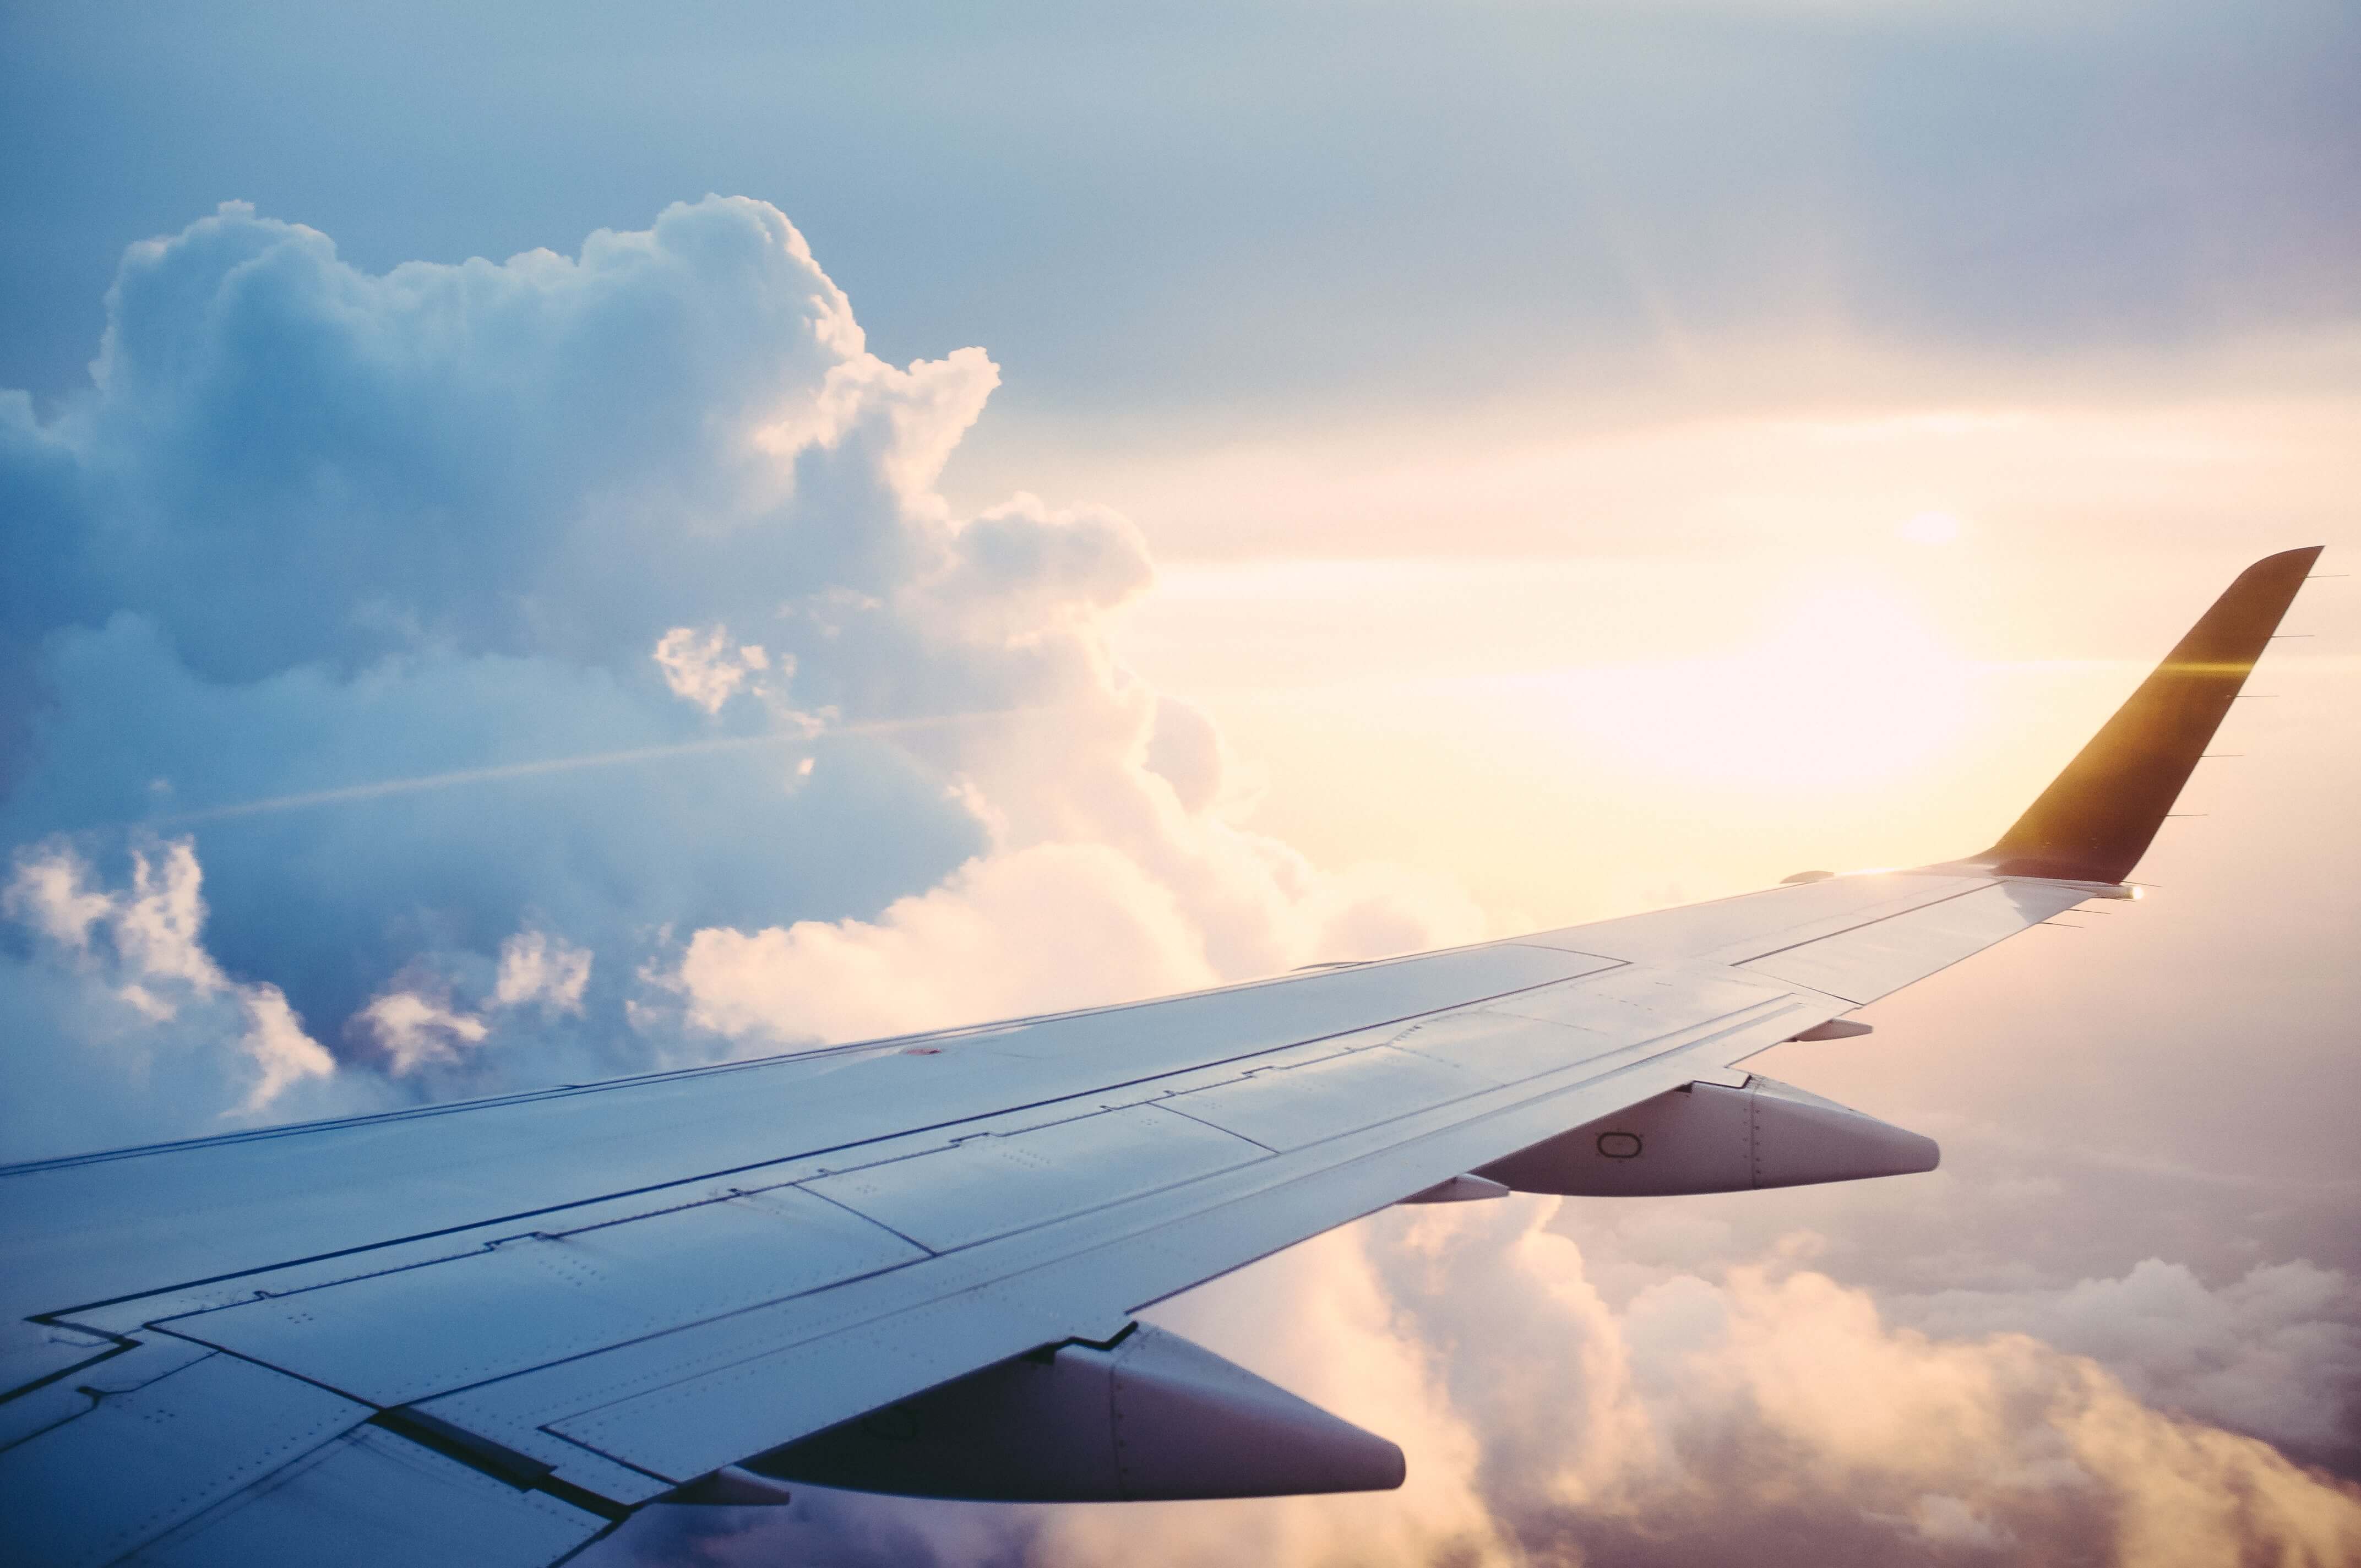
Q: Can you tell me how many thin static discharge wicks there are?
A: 9